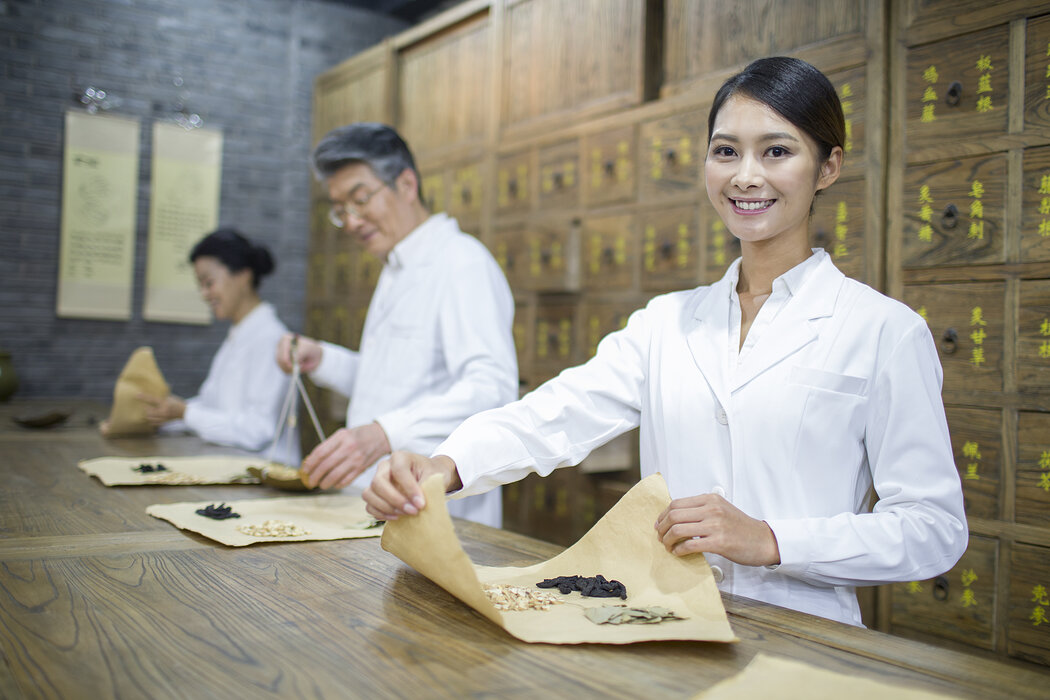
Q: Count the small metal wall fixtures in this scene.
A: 2